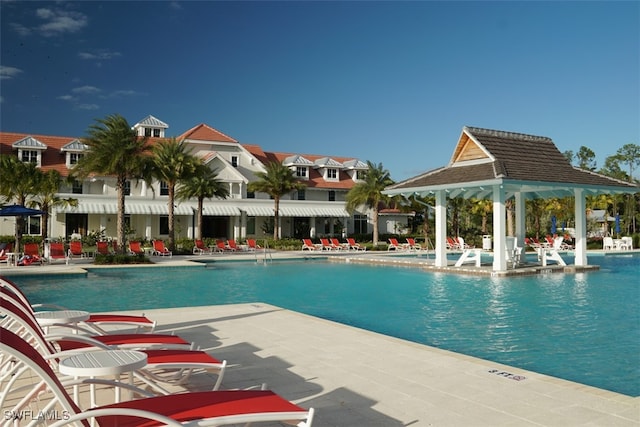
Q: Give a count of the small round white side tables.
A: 2